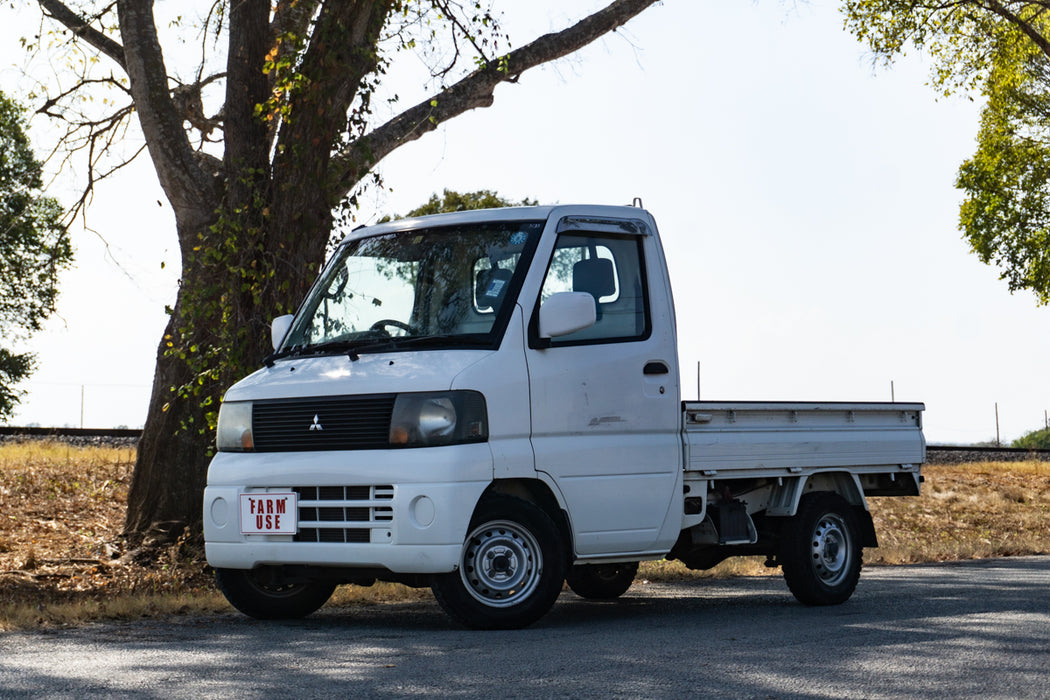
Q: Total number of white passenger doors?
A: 1